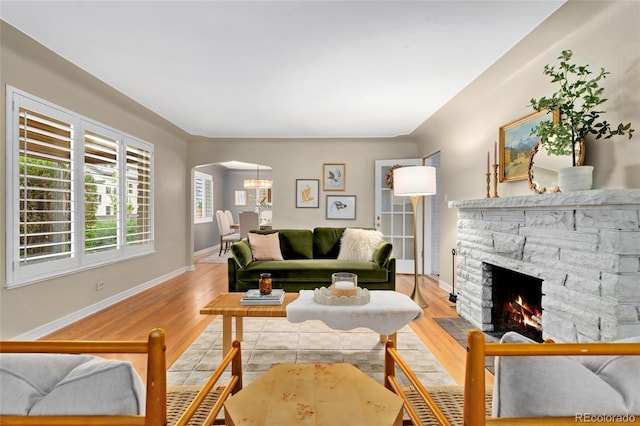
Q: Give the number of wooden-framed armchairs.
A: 2